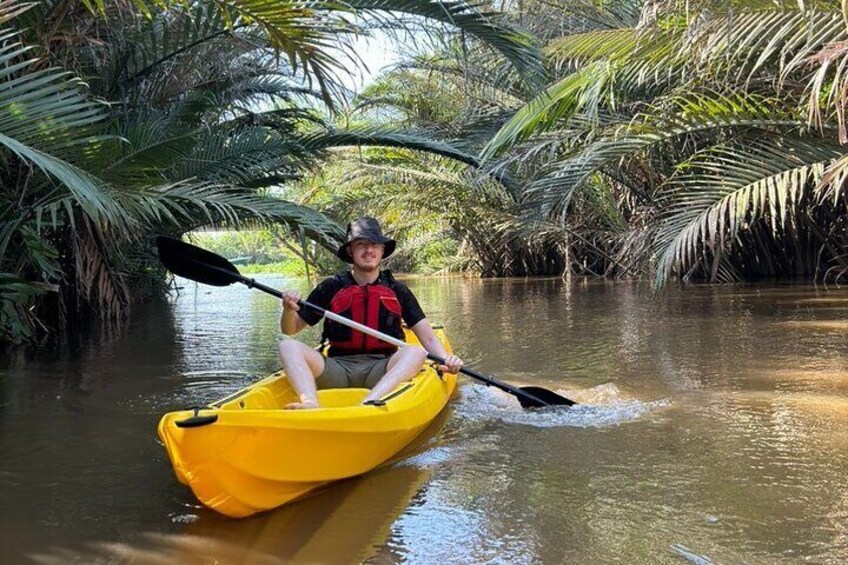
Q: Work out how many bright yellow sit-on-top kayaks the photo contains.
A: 1